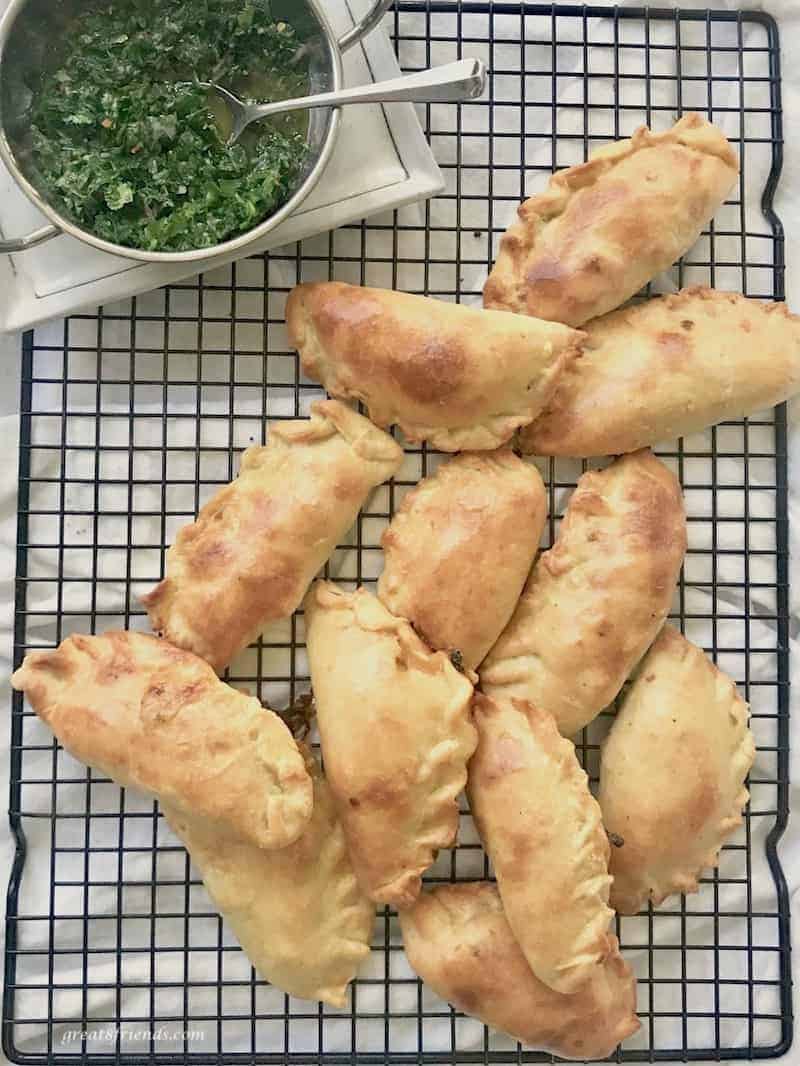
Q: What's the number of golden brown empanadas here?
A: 12